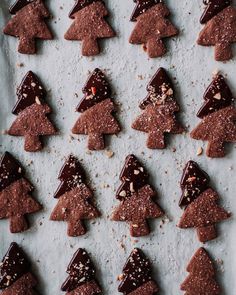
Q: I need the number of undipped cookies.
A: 1